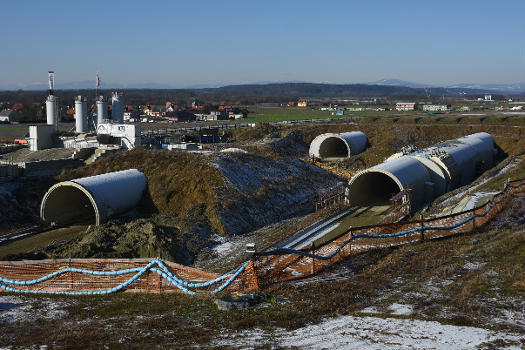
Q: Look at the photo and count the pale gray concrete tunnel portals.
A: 3